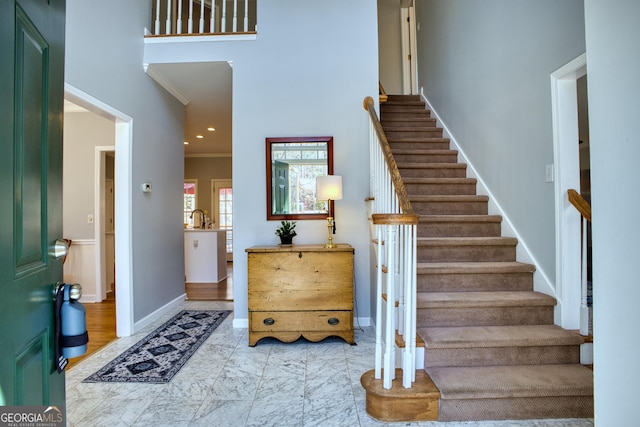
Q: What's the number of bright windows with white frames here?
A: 2